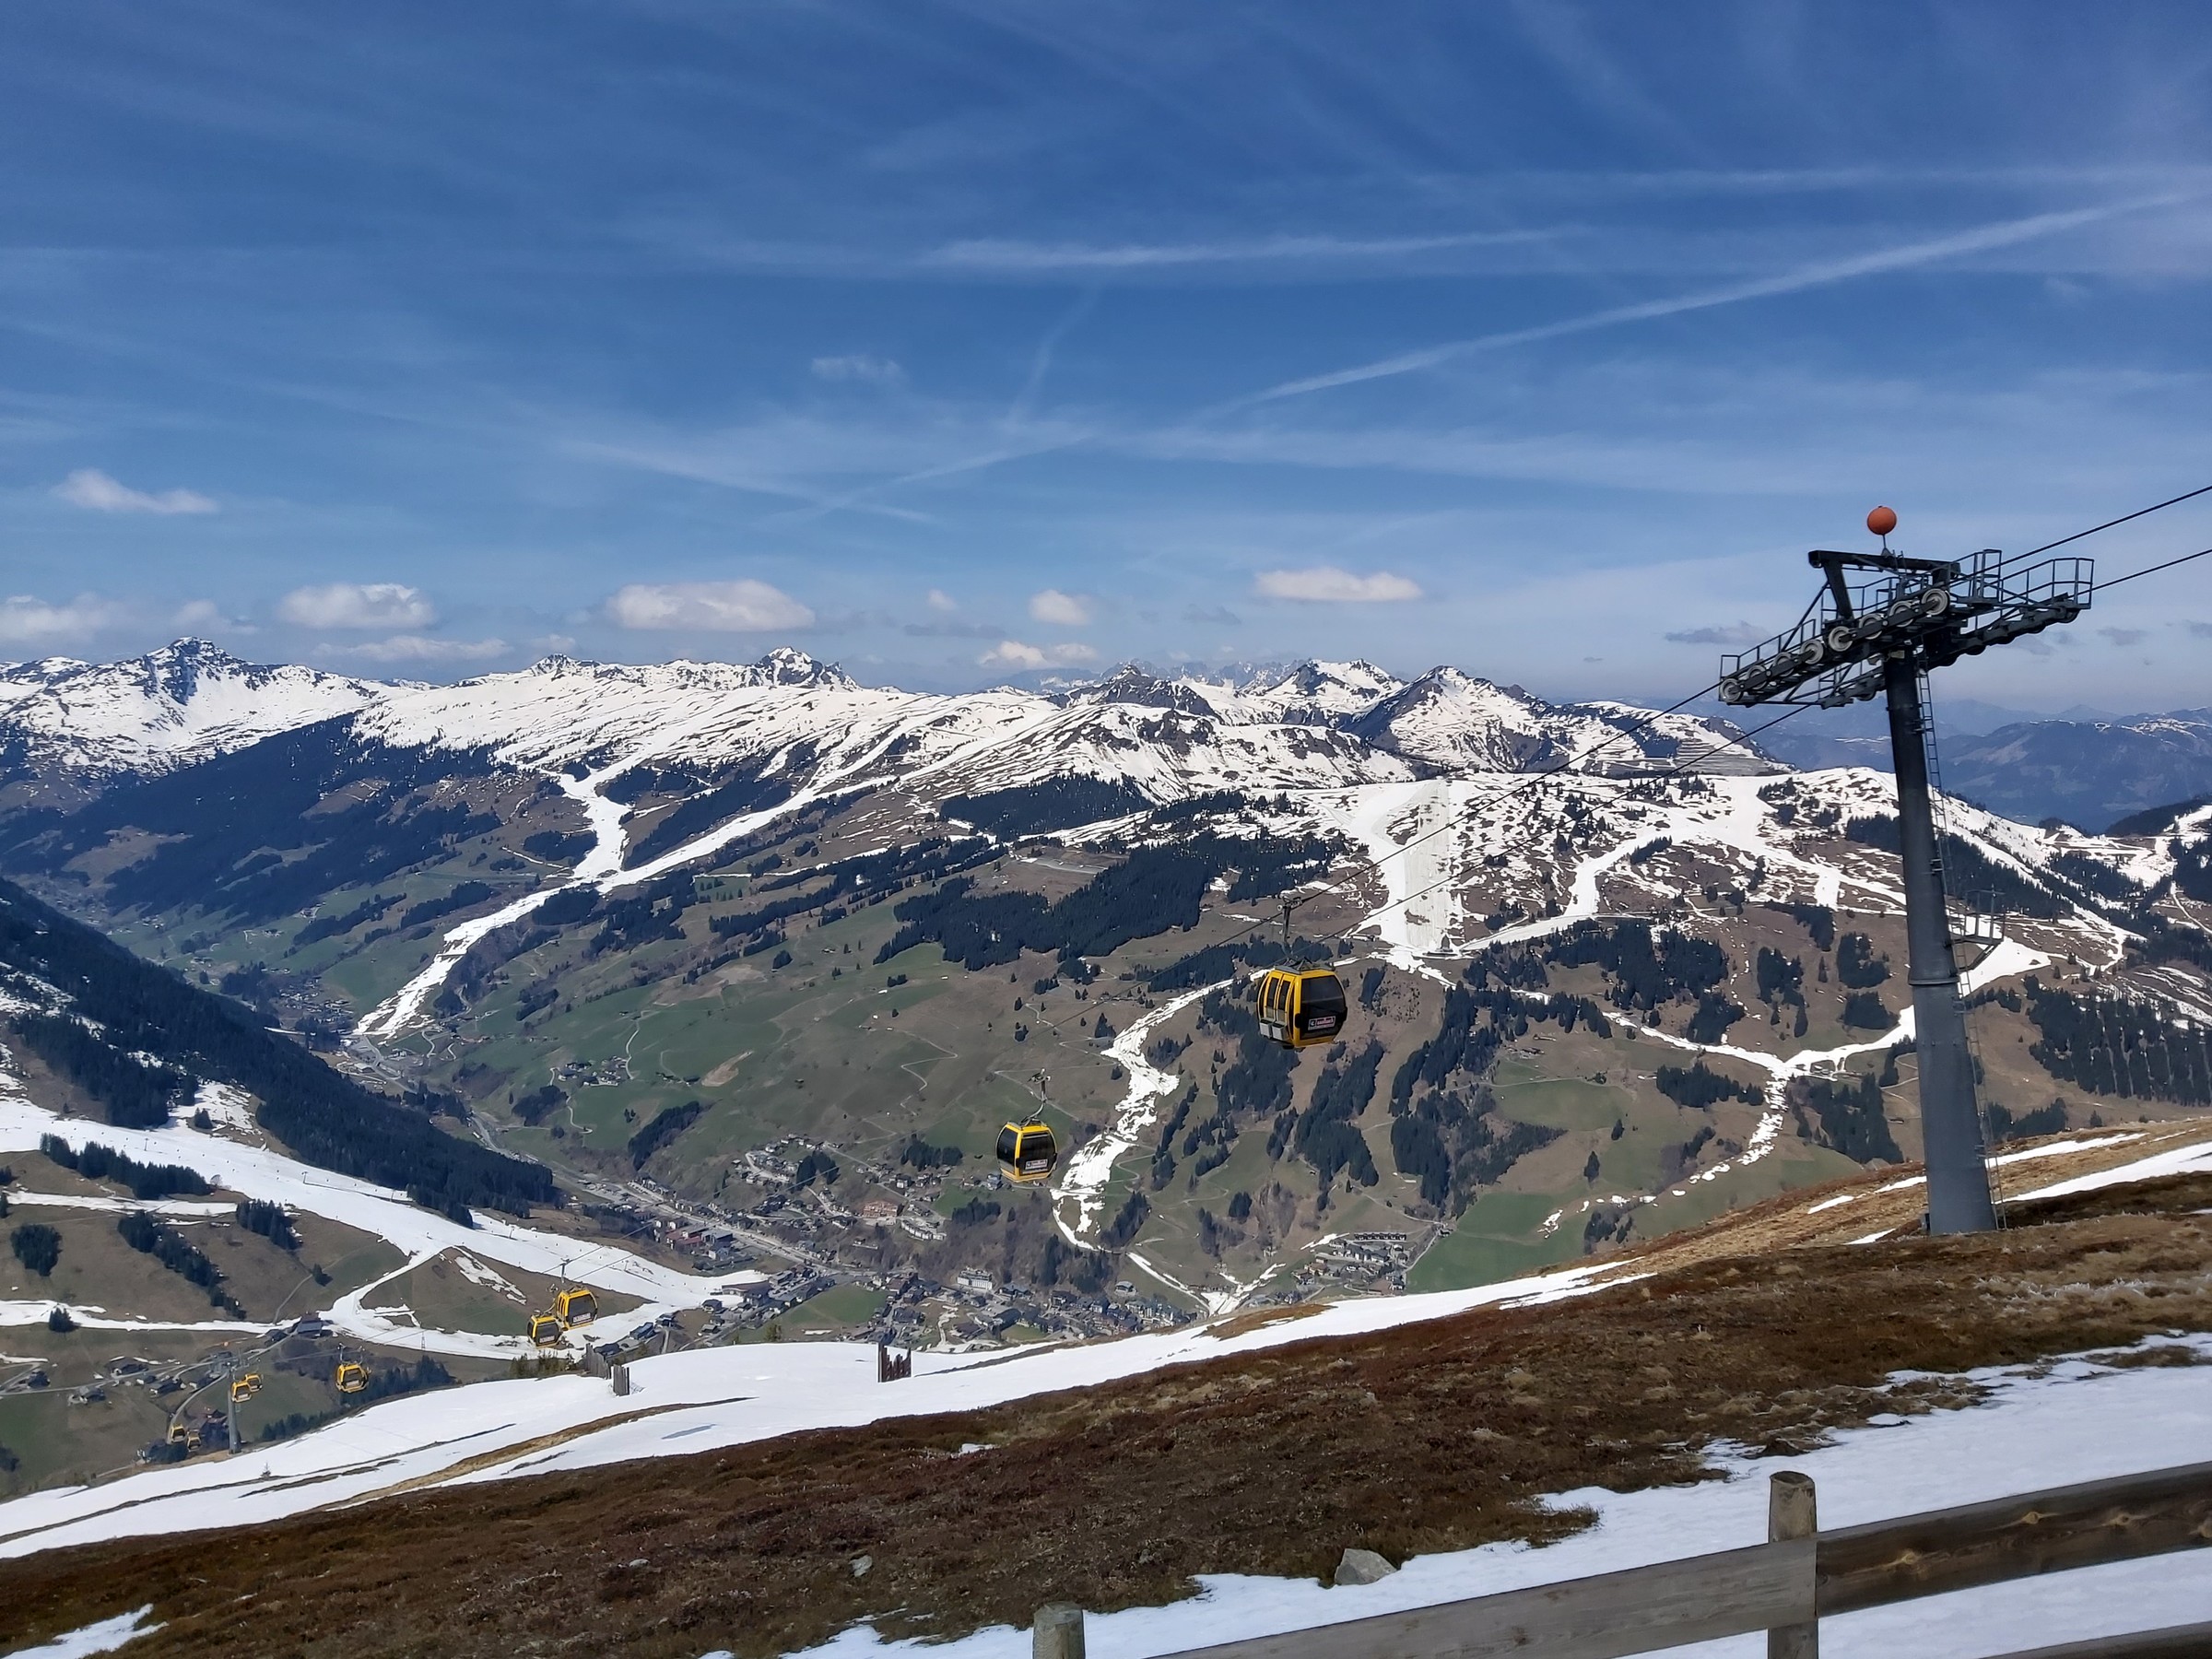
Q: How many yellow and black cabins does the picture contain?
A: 9